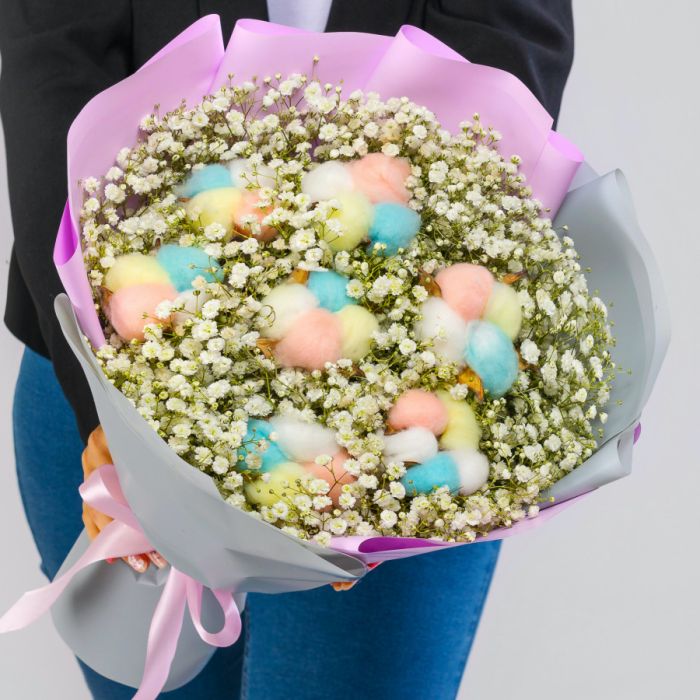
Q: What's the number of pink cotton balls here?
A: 7